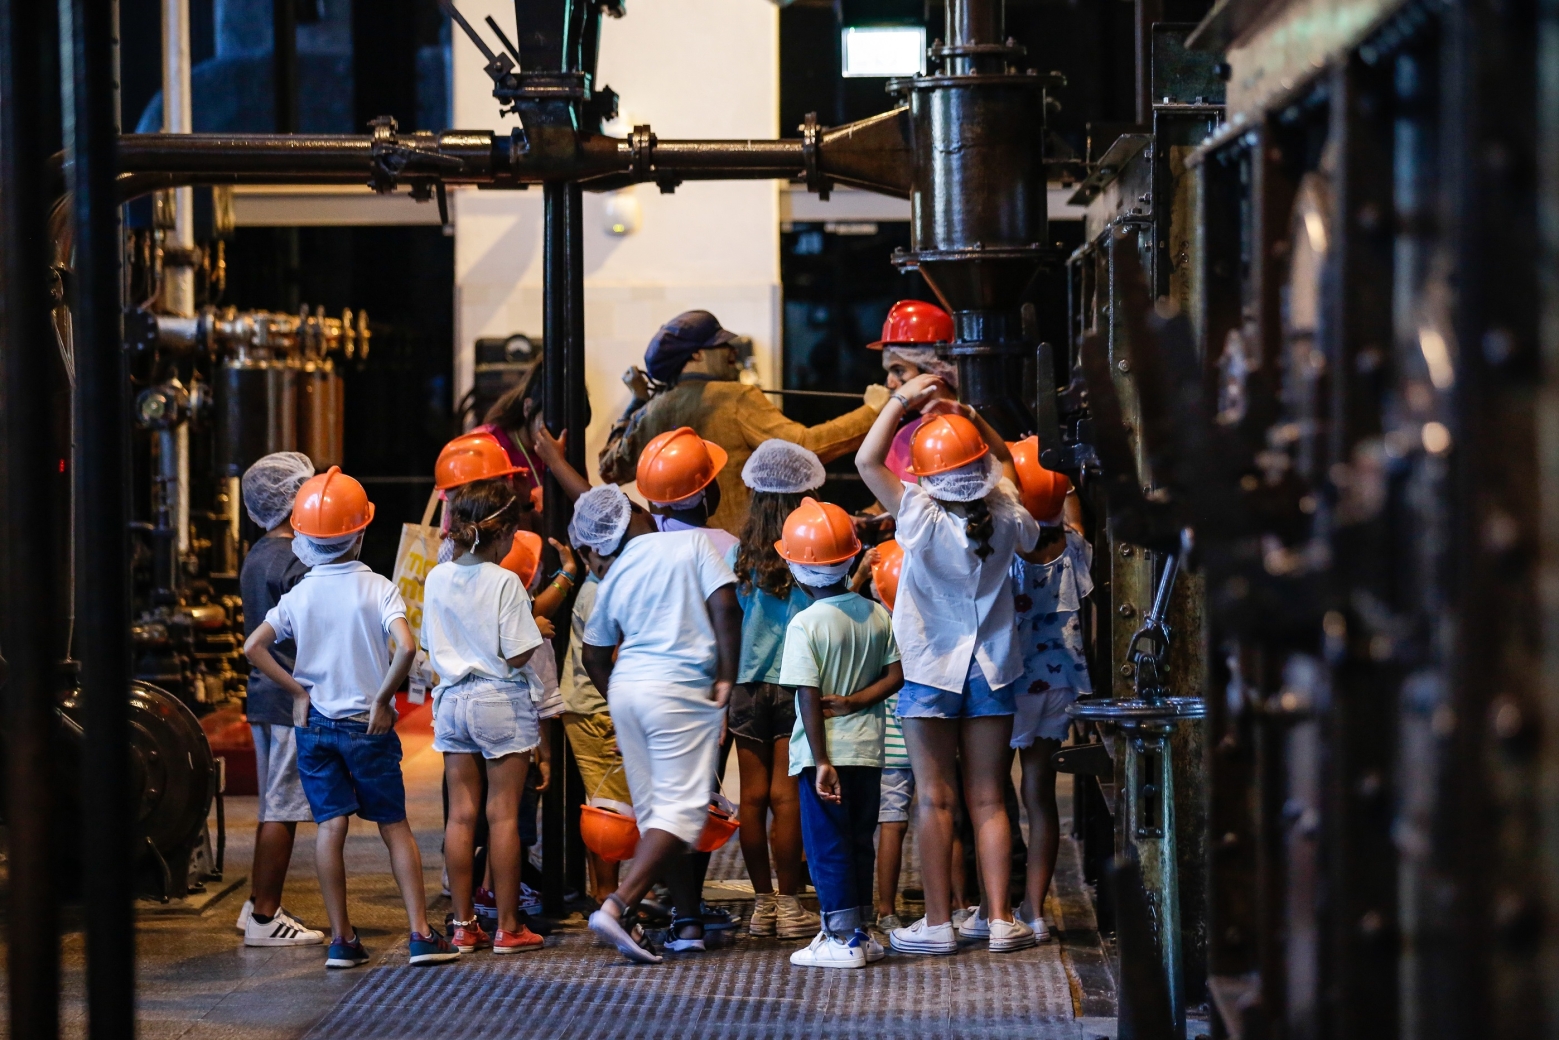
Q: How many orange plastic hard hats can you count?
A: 10